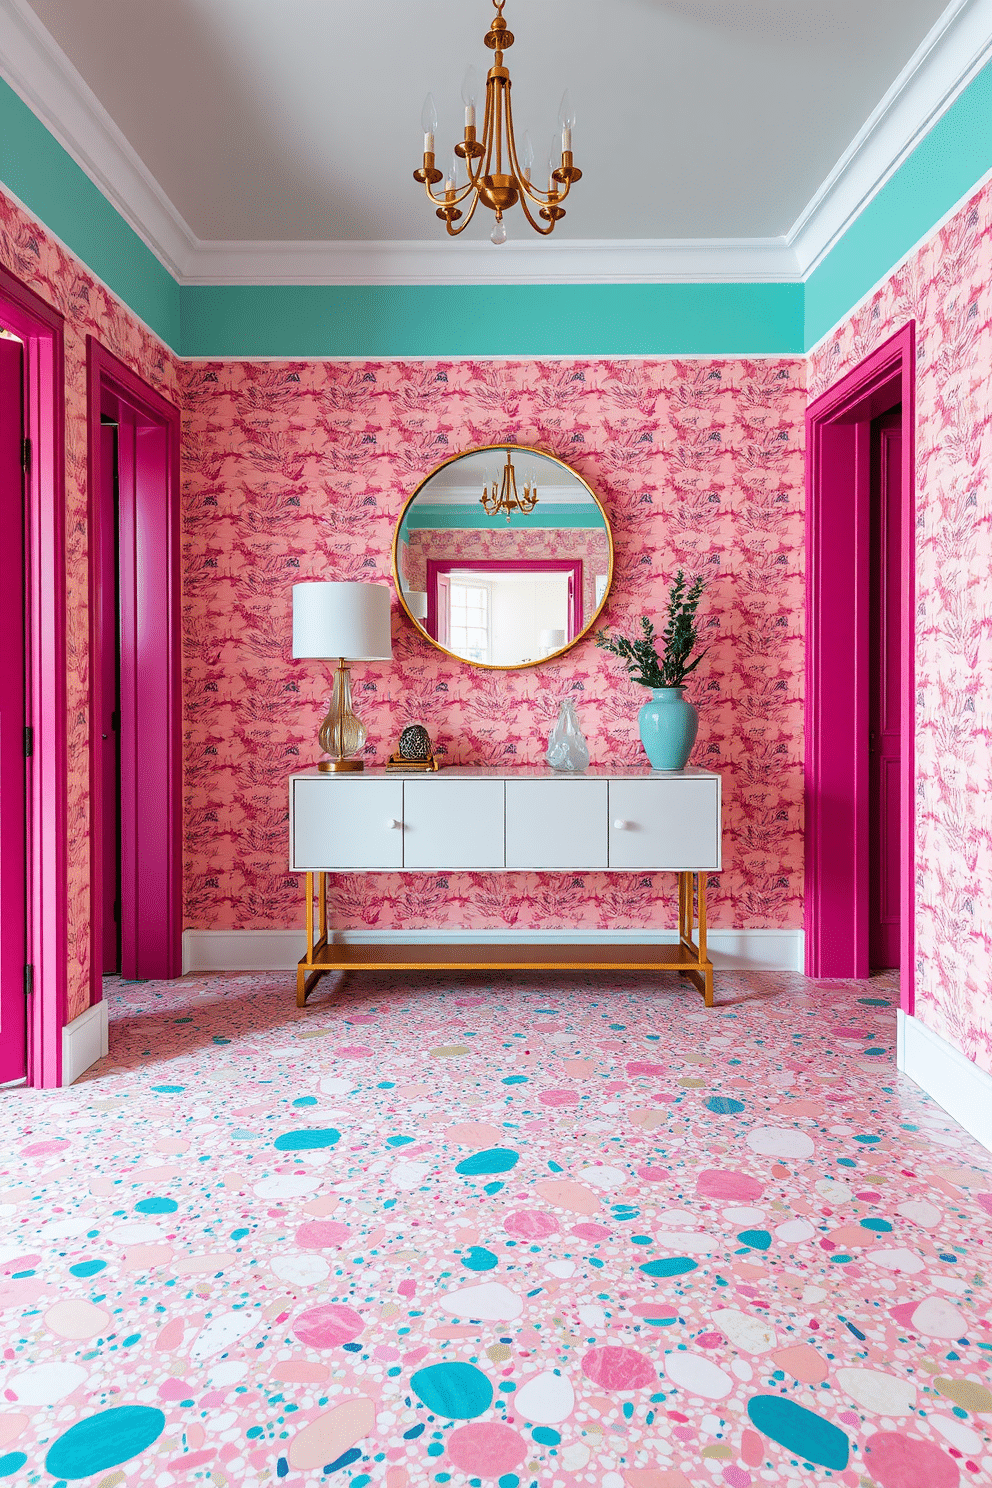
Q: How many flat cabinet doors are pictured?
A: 4